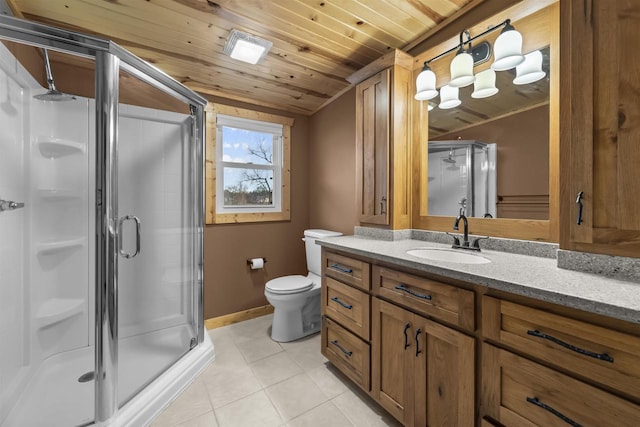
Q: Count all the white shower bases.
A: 1